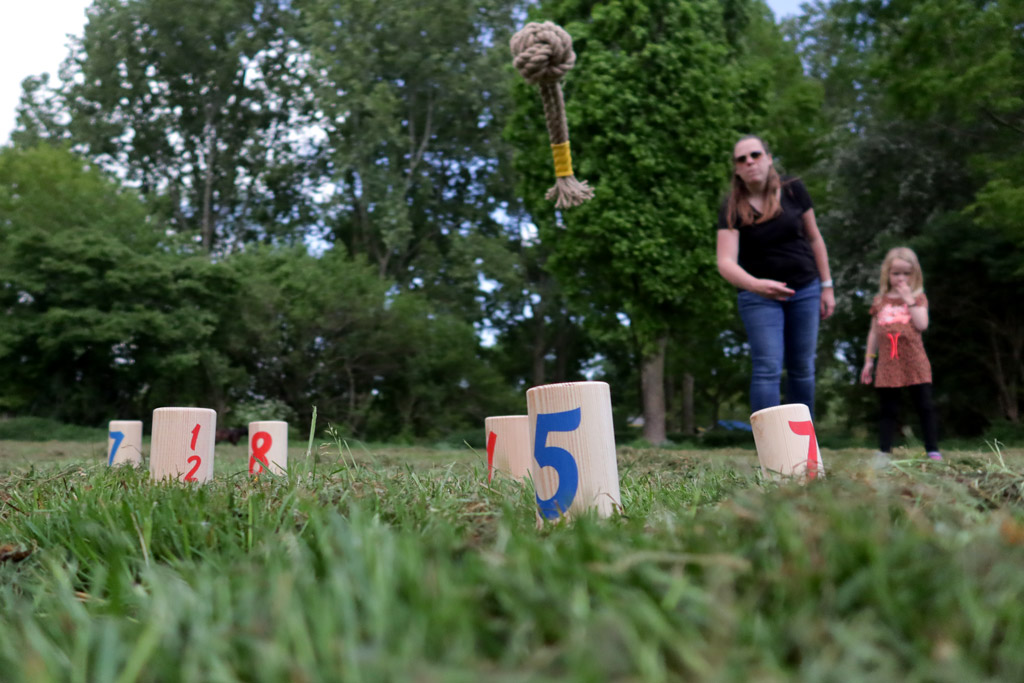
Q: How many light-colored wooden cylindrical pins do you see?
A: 6